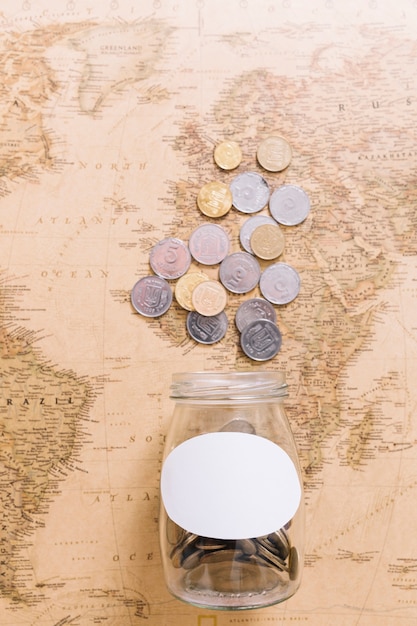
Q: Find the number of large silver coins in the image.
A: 11